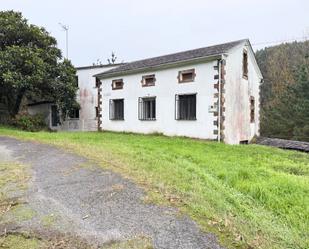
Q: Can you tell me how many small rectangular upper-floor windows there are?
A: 3